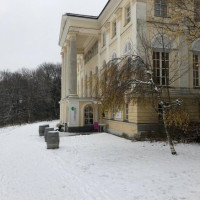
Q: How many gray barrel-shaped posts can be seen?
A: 3